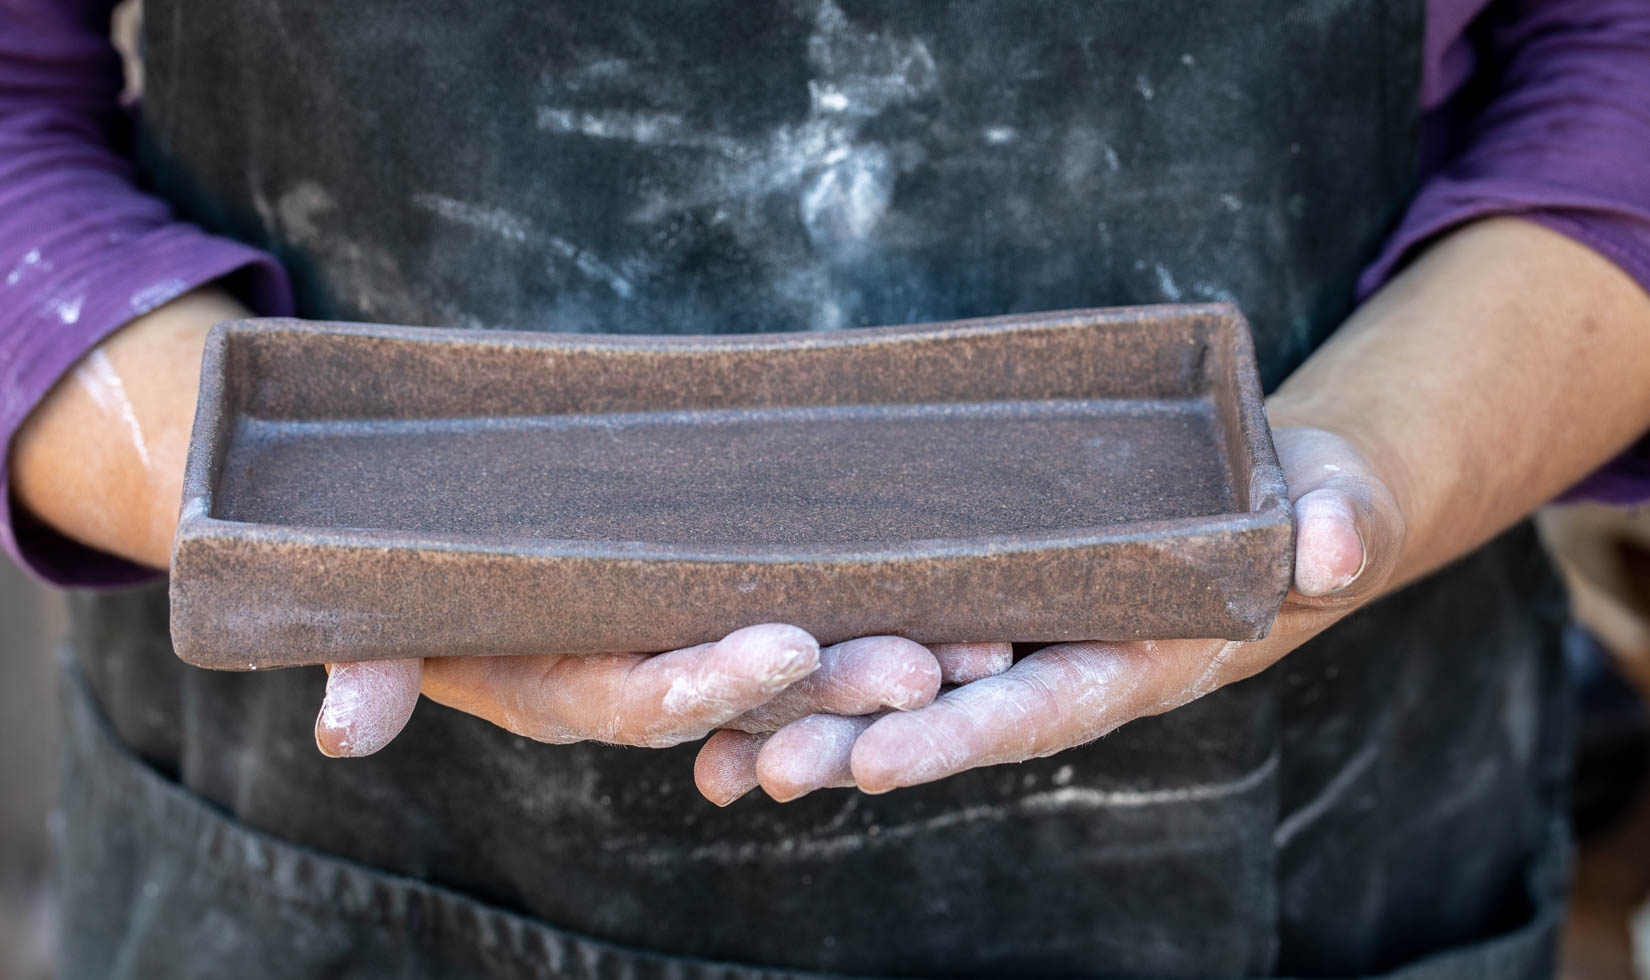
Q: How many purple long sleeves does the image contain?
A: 2